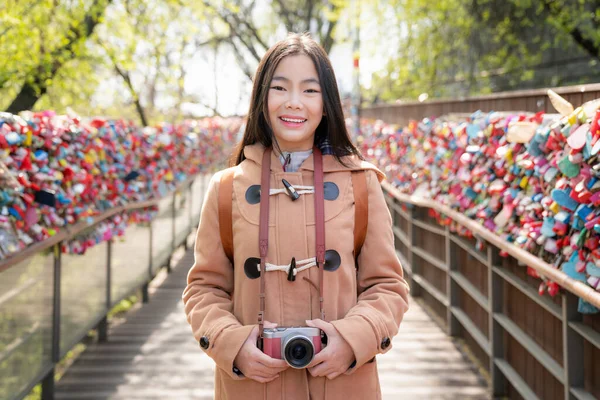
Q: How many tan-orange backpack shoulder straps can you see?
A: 2